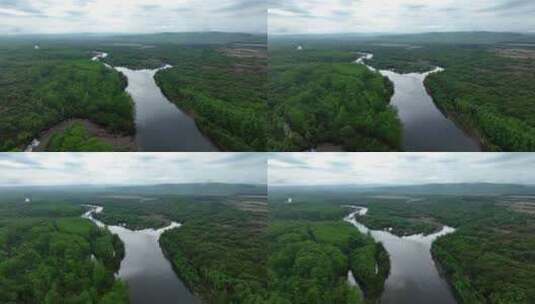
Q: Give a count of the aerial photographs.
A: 4